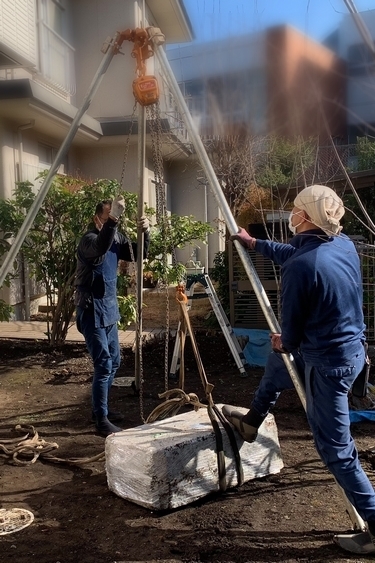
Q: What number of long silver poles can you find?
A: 3